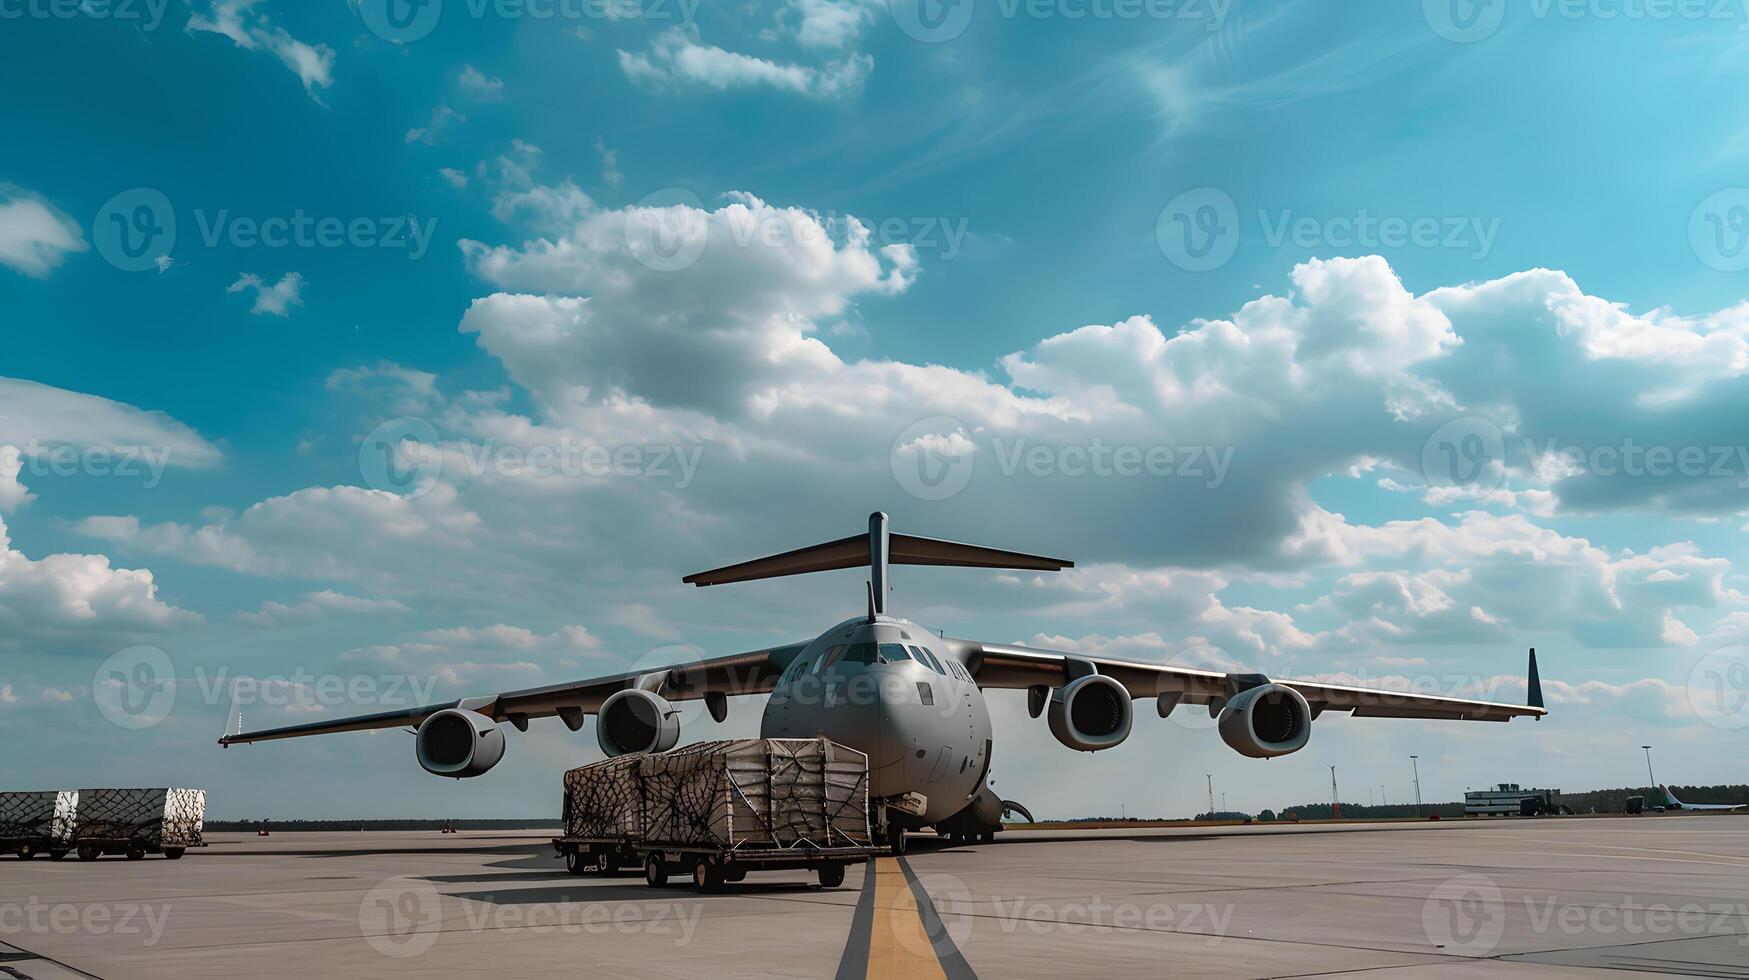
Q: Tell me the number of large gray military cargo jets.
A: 1